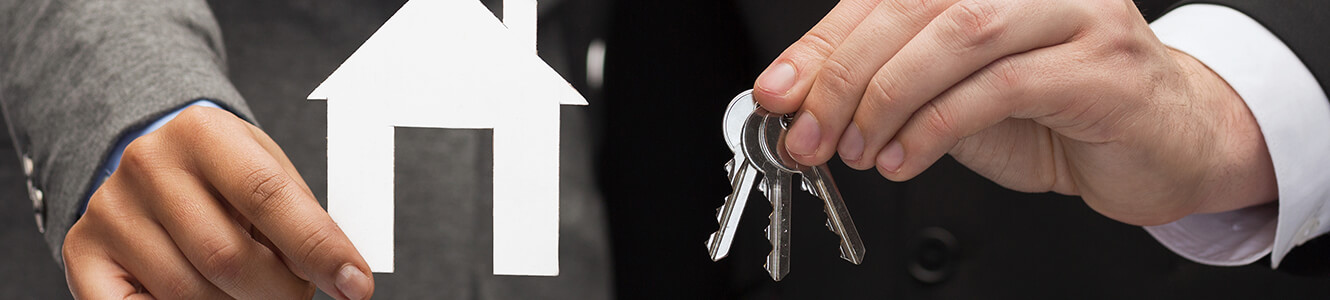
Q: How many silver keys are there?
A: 3